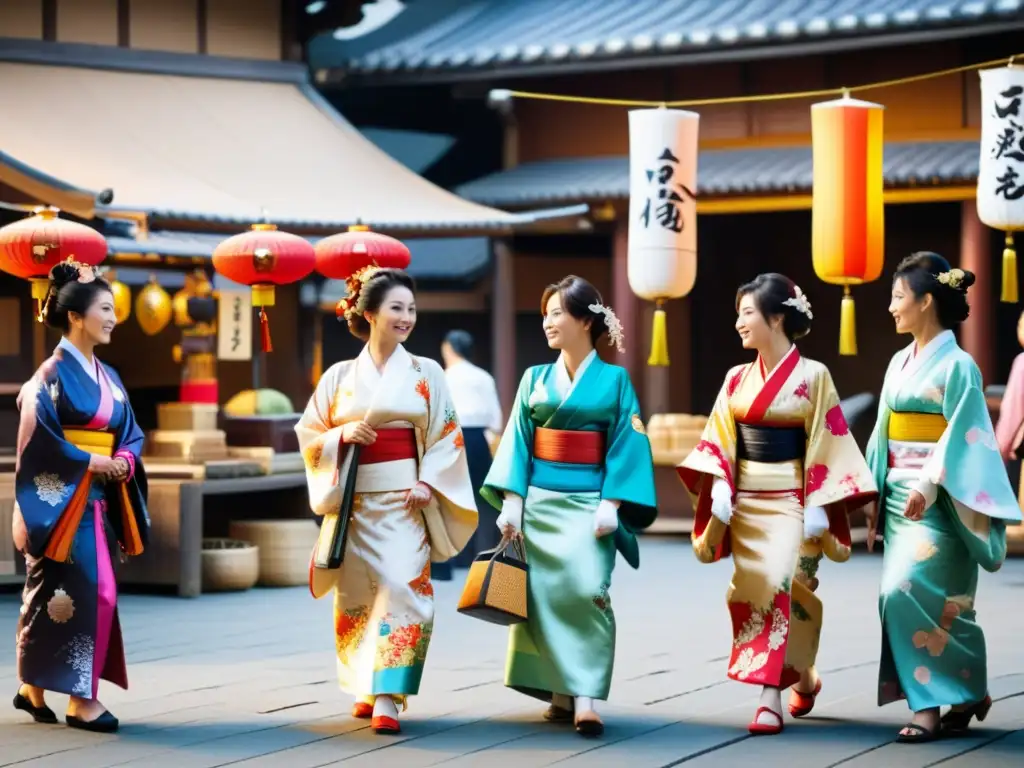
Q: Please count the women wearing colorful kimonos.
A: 5